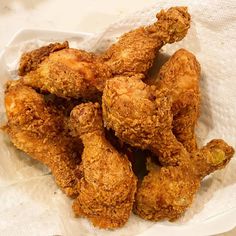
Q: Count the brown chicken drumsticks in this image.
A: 7